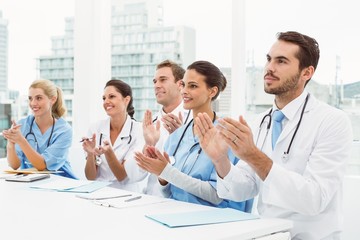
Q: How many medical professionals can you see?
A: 5